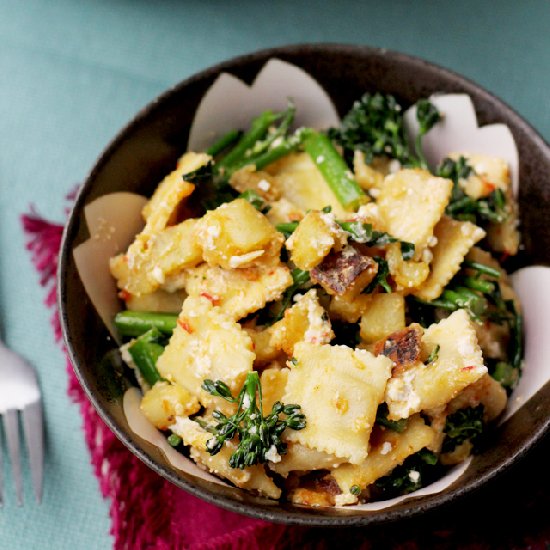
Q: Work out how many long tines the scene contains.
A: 3